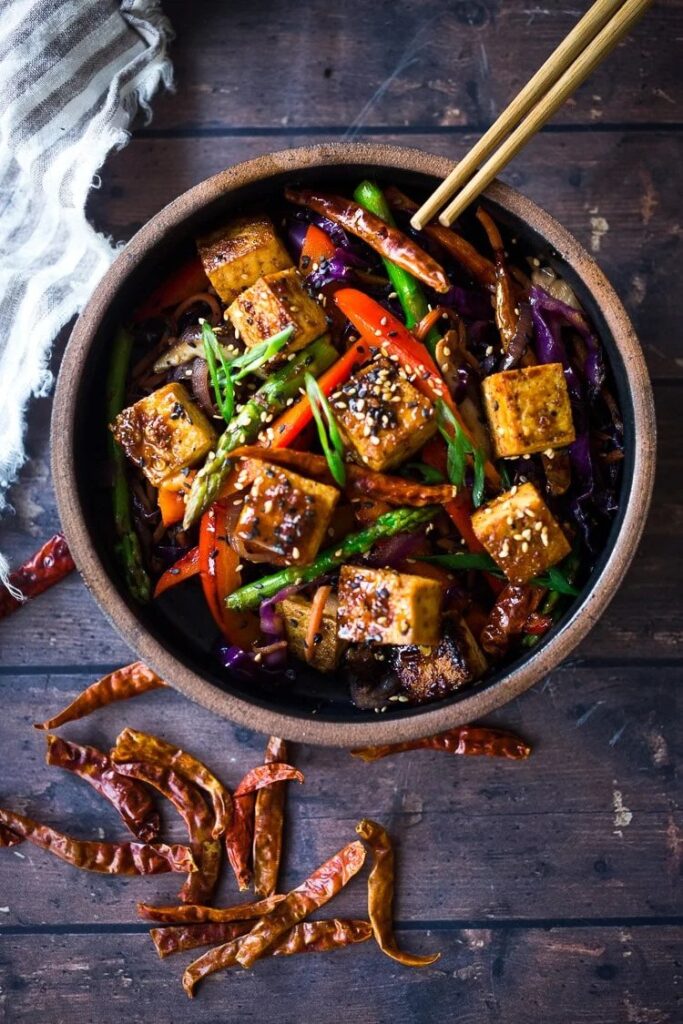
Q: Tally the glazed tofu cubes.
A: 10